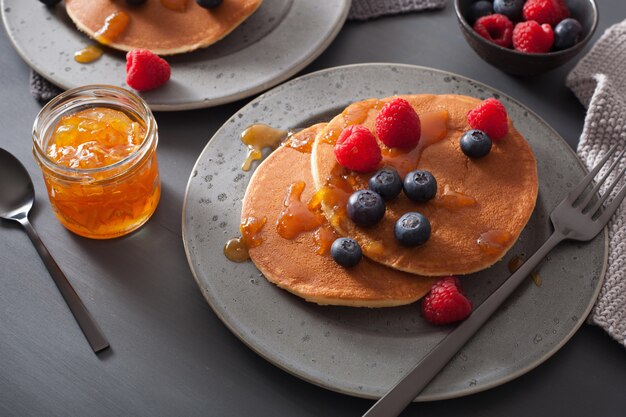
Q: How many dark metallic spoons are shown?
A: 1